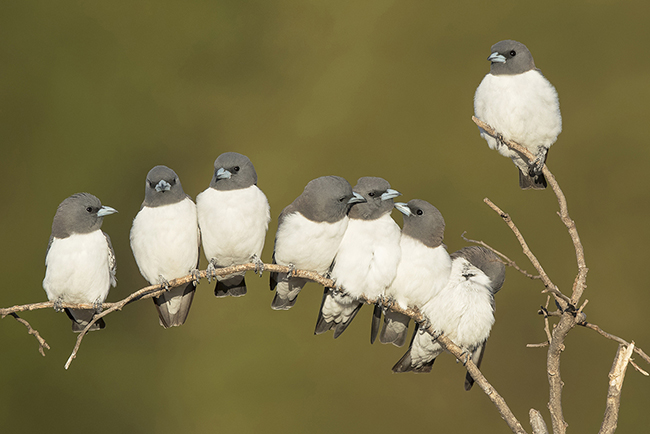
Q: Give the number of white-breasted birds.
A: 8